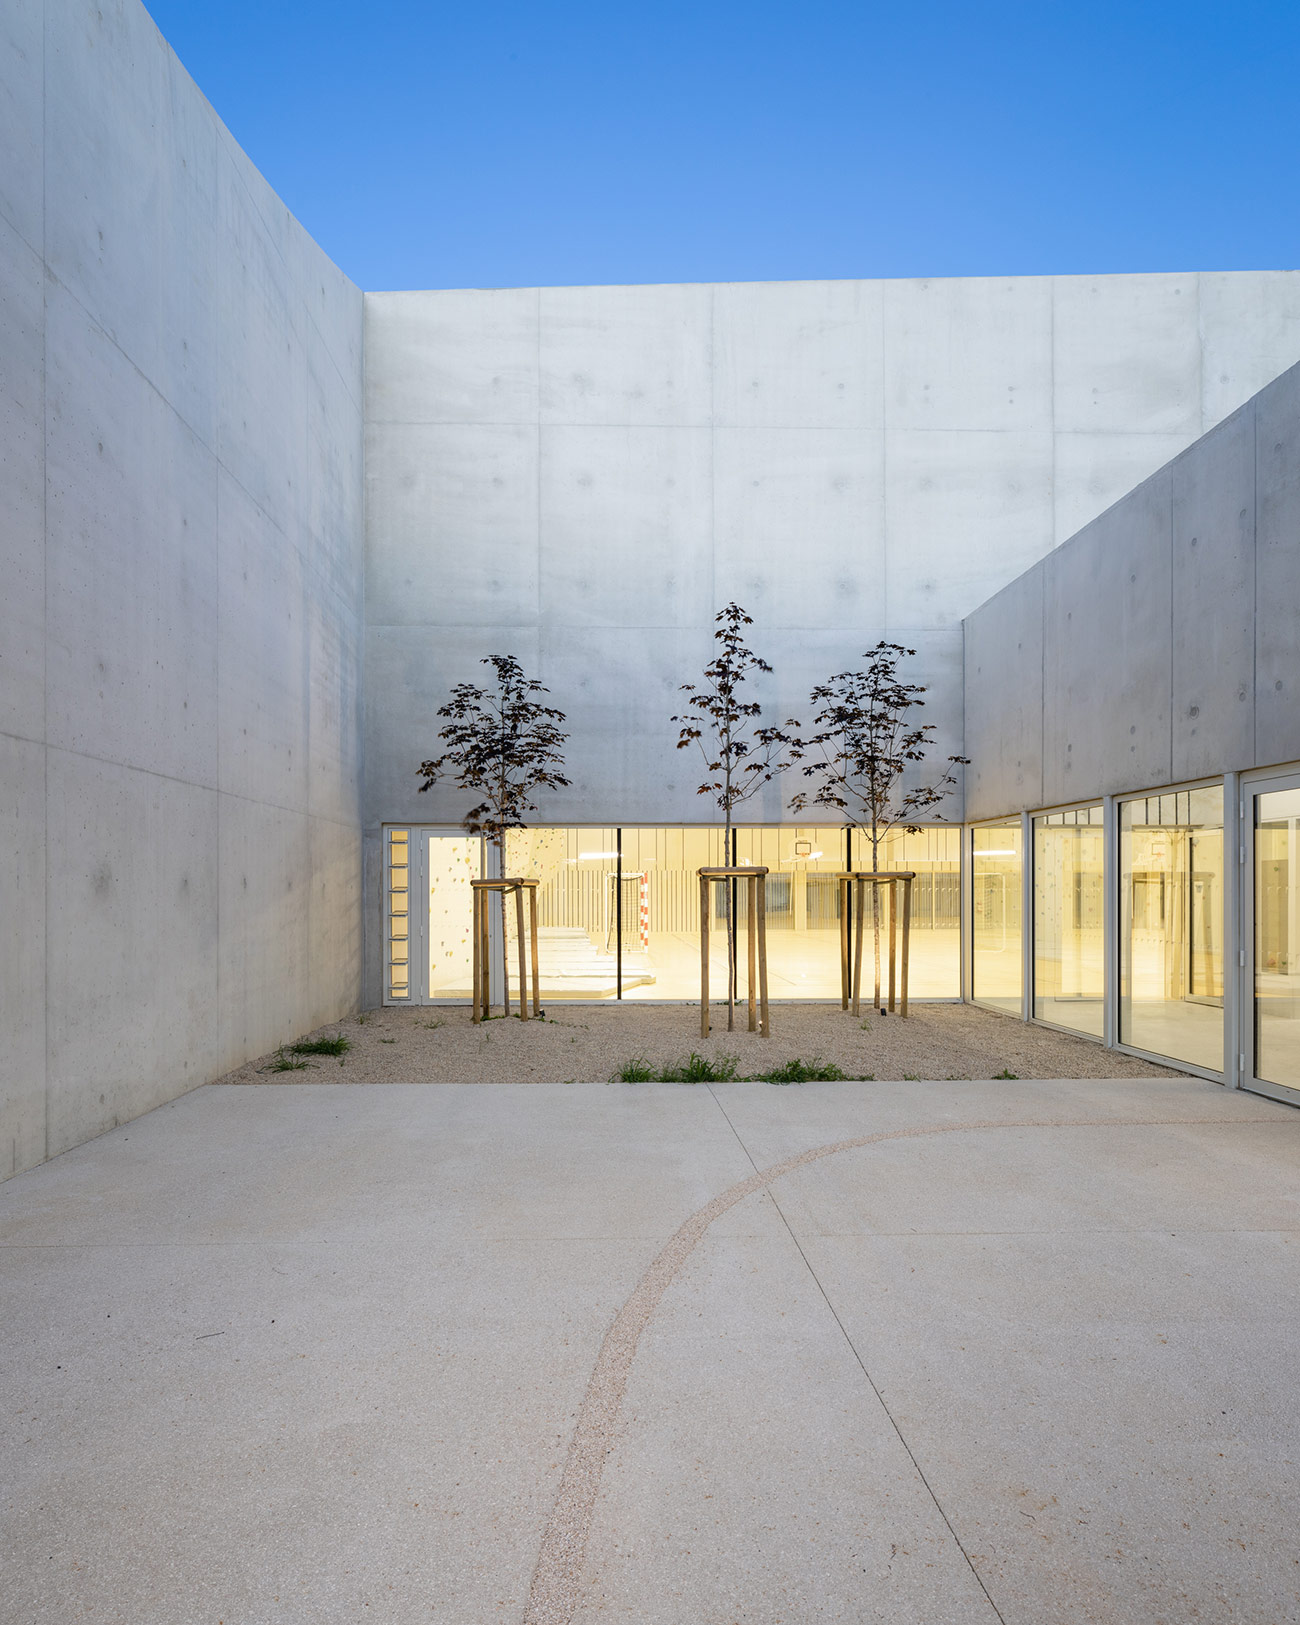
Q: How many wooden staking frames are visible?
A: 3